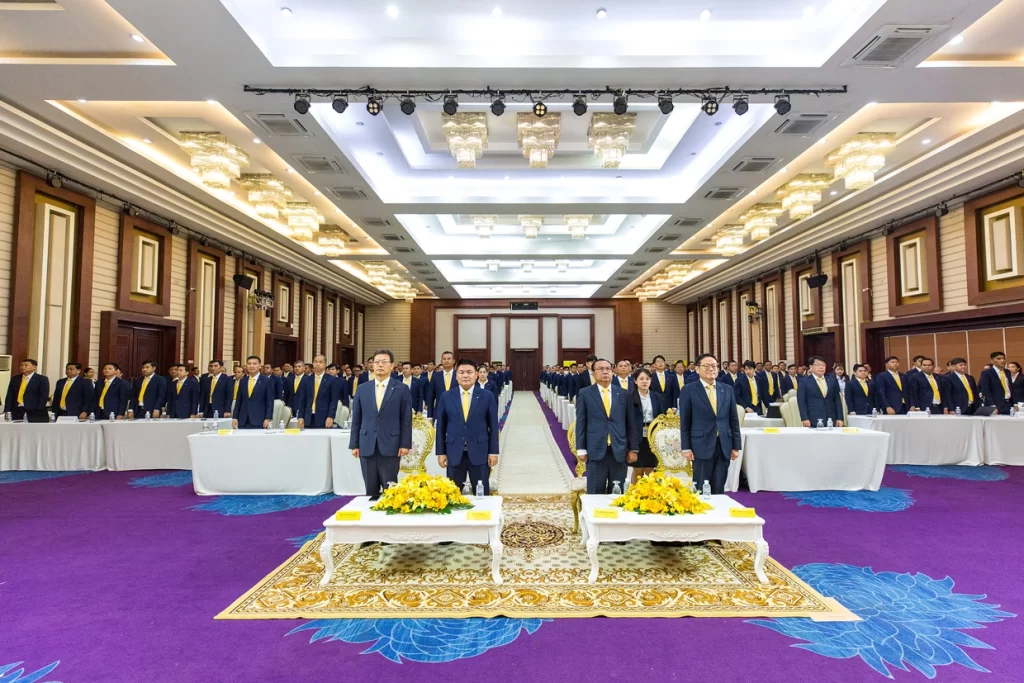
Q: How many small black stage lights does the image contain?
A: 13